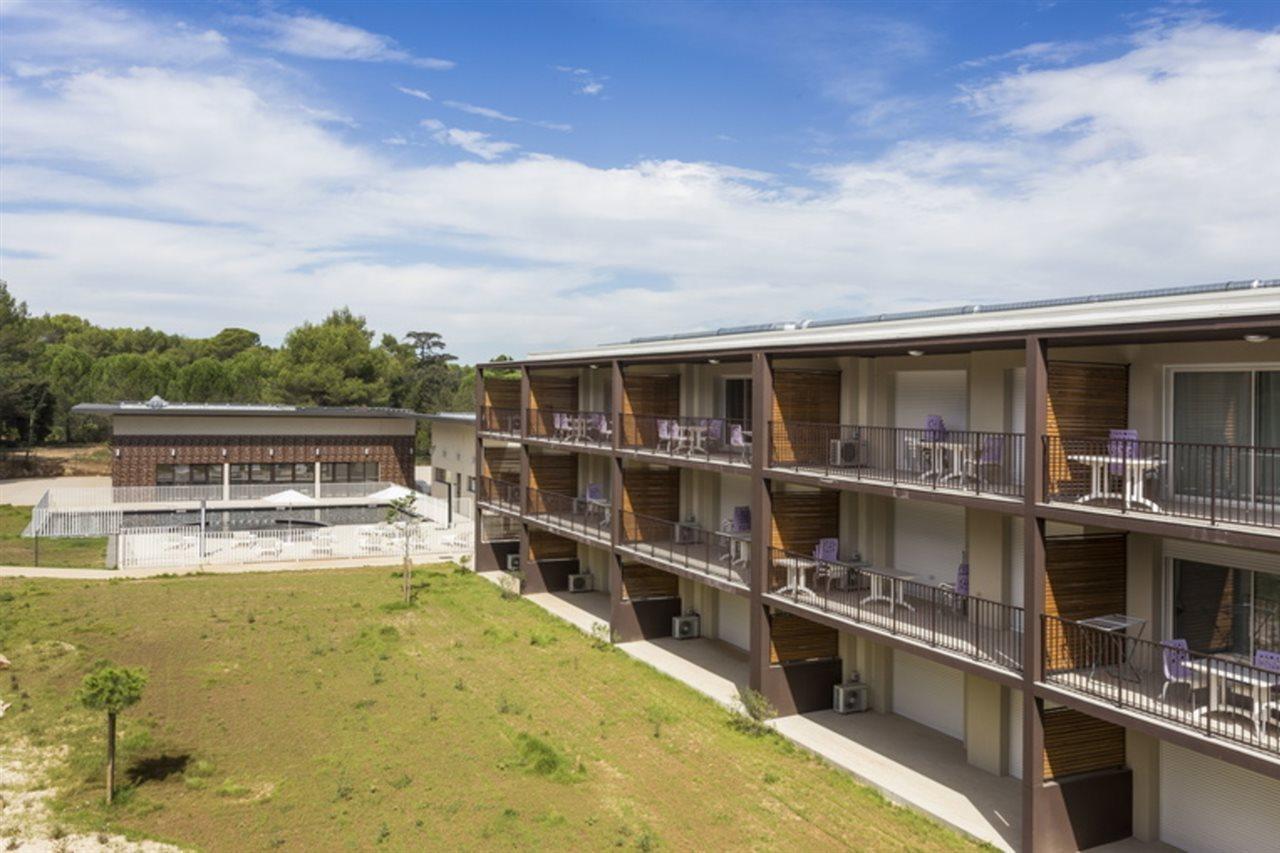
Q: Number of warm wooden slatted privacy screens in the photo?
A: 15